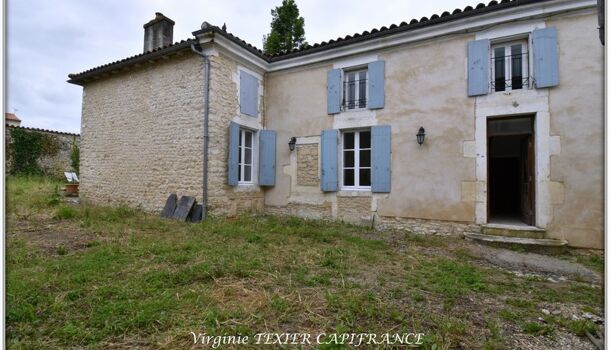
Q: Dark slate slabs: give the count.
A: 3